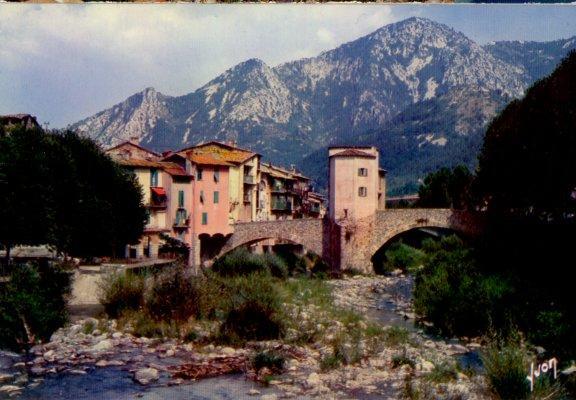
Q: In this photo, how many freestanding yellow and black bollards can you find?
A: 0